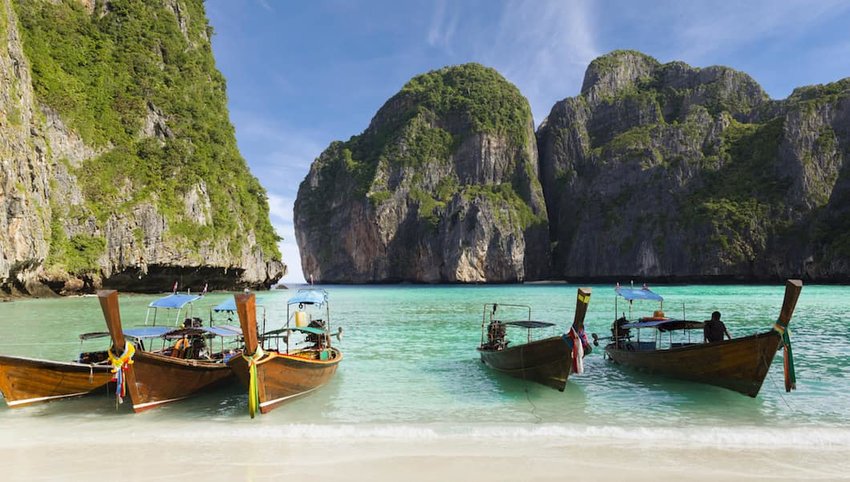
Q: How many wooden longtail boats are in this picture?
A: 5